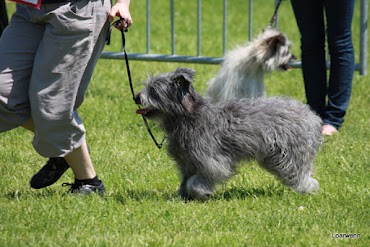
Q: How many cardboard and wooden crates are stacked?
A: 0